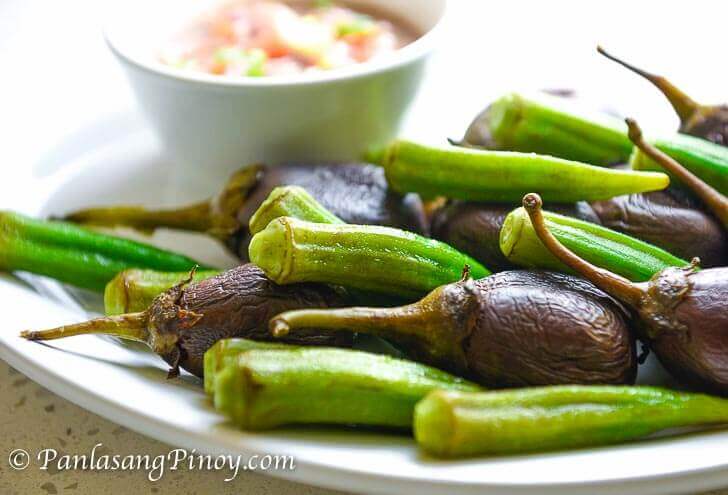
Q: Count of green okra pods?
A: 11